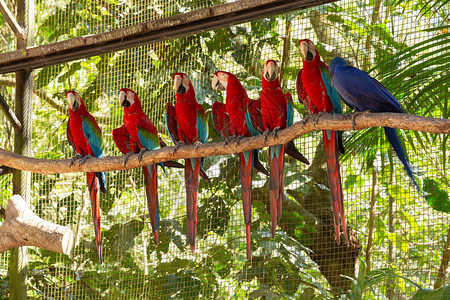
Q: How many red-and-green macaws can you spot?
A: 6